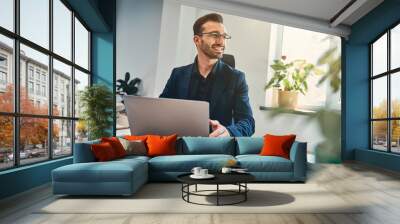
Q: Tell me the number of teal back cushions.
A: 2